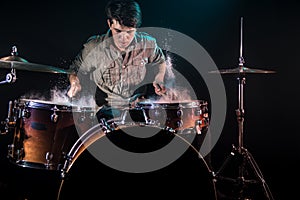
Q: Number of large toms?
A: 1